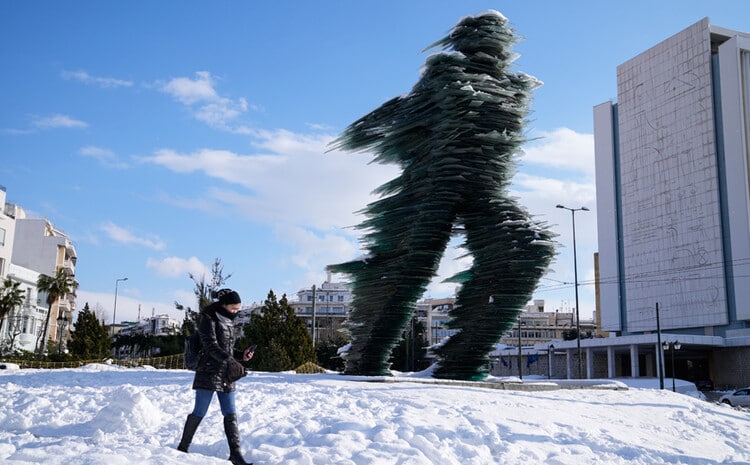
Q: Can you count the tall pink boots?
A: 0